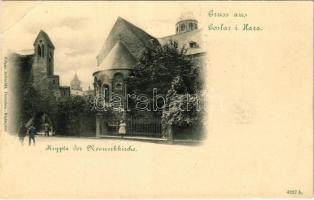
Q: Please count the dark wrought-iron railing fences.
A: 1